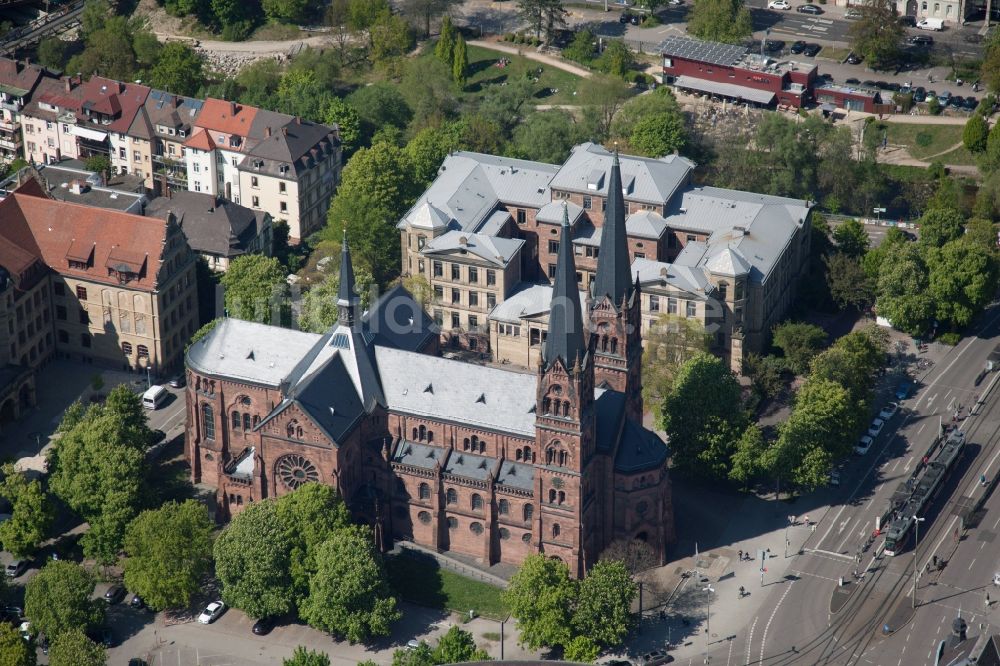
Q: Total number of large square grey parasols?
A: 1